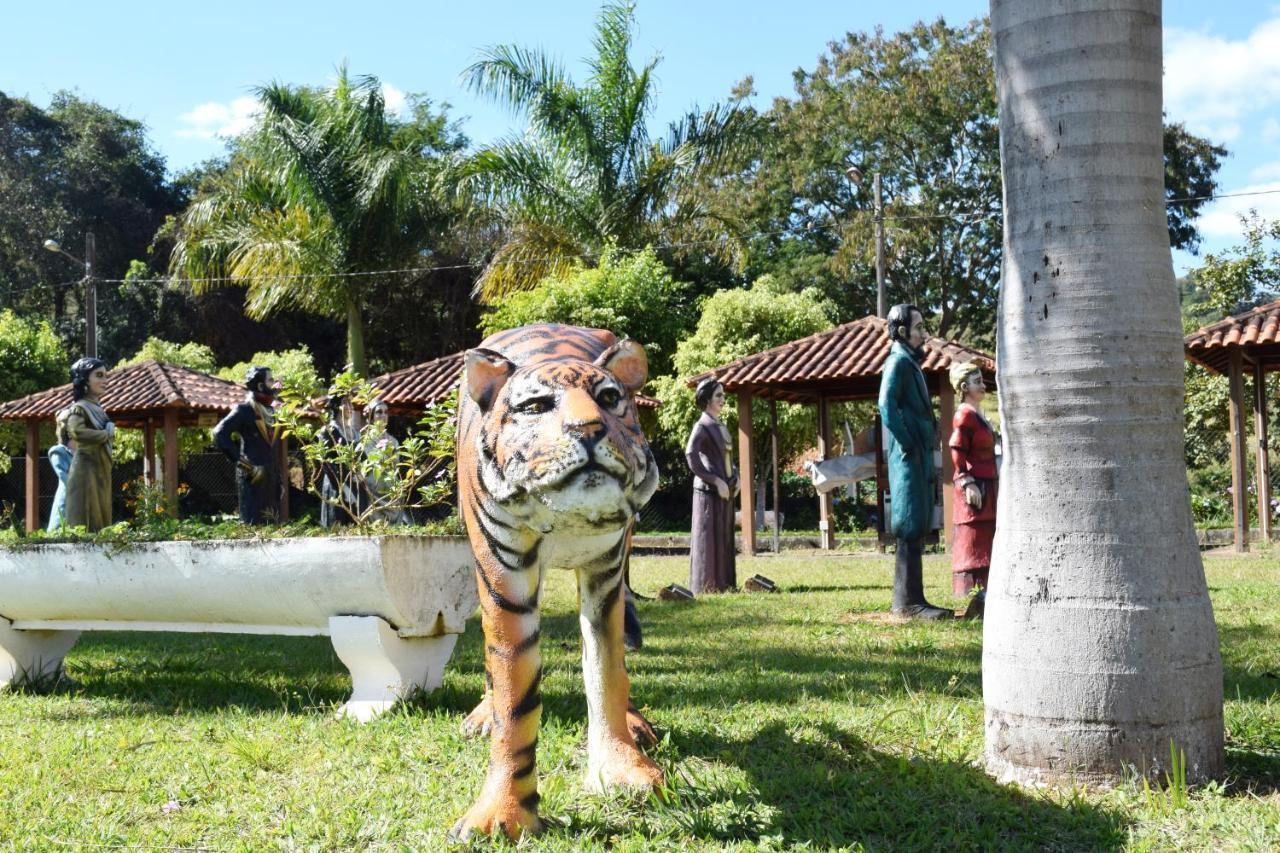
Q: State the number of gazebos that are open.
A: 4